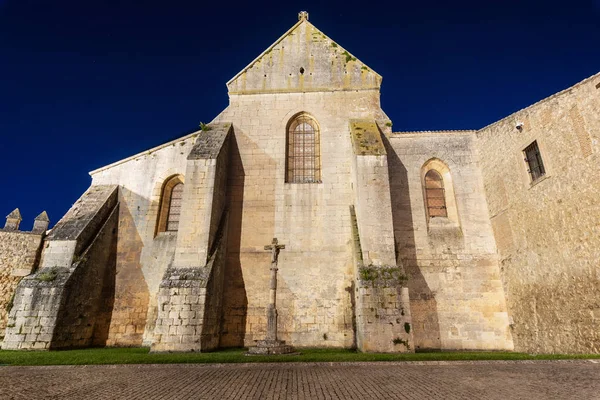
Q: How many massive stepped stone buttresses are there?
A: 3